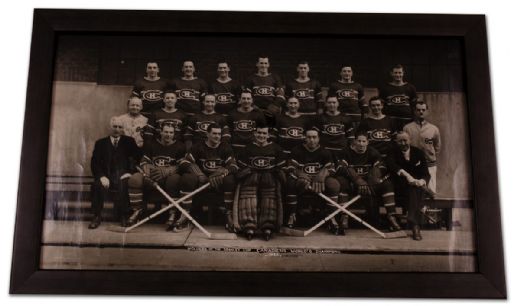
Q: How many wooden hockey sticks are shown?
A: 4